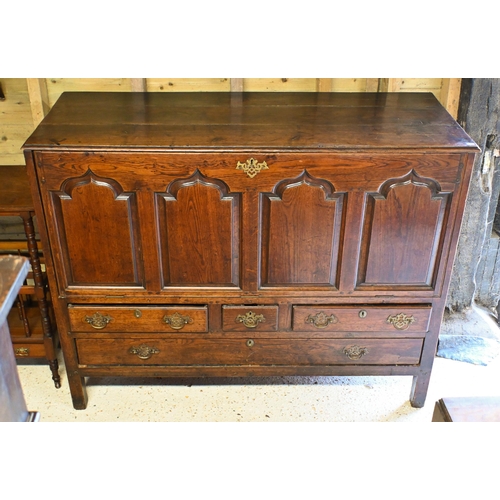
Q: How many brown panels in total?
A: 4